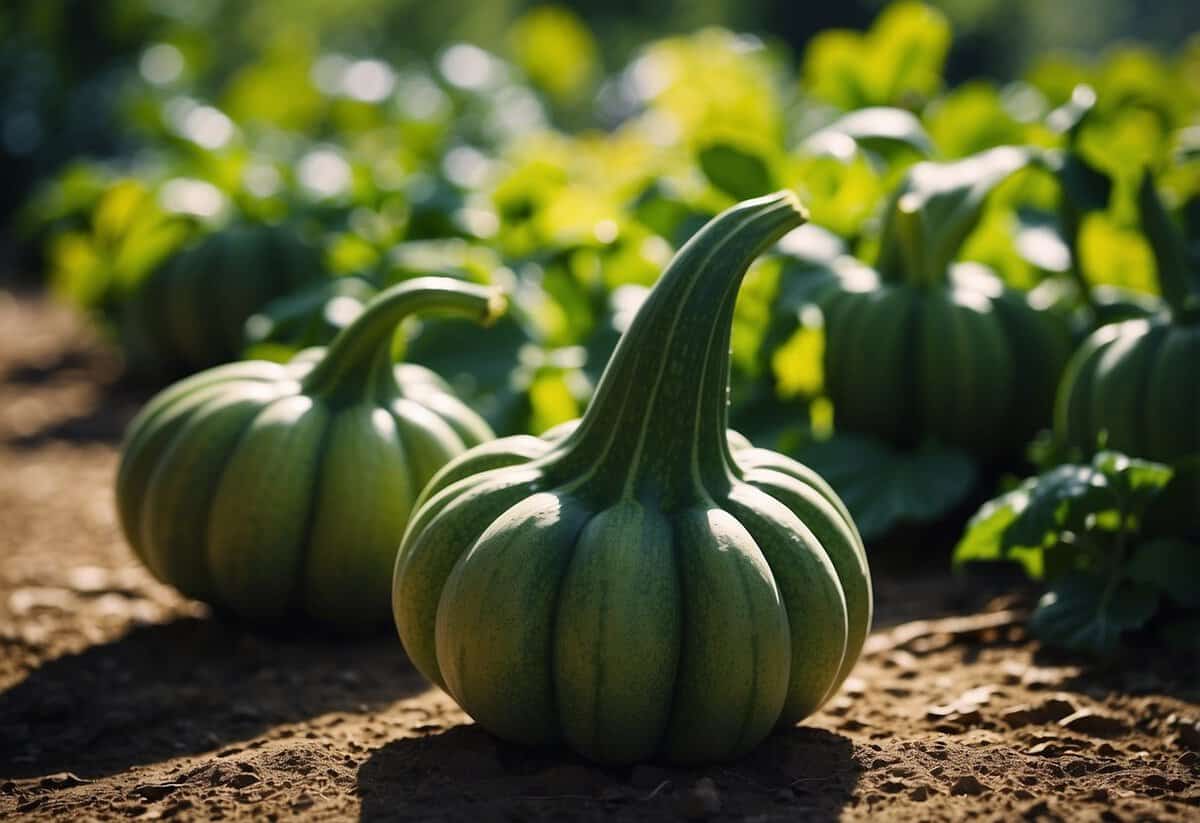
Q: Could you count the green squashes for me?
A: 5